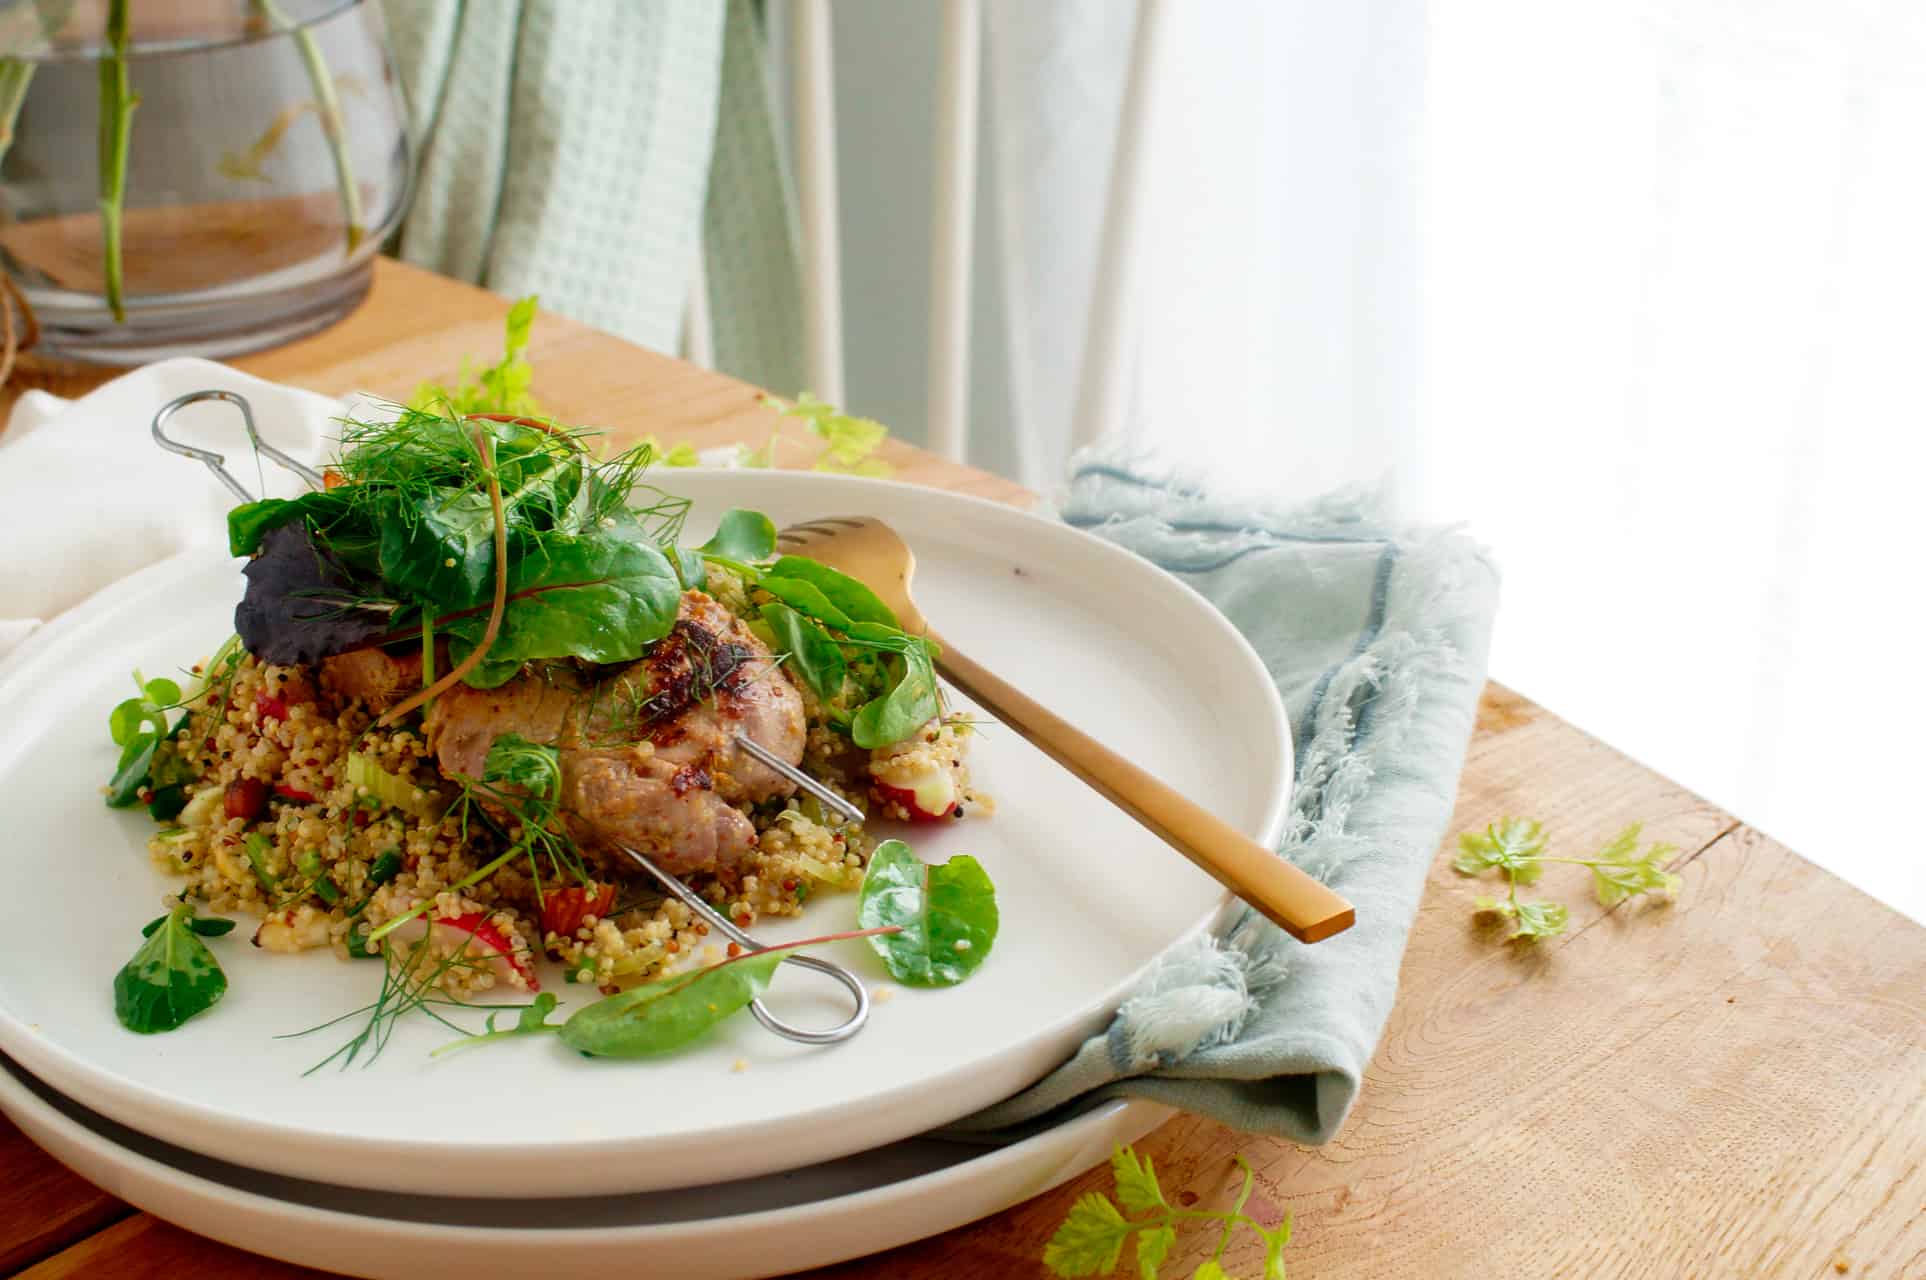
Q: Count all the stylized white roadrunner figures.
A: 0